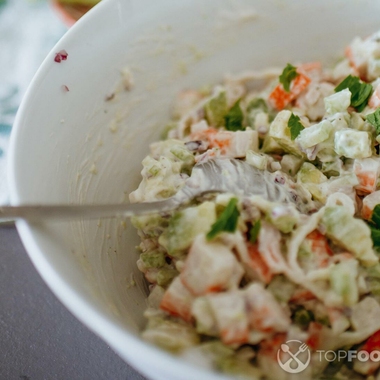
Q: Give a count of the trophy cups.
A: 0